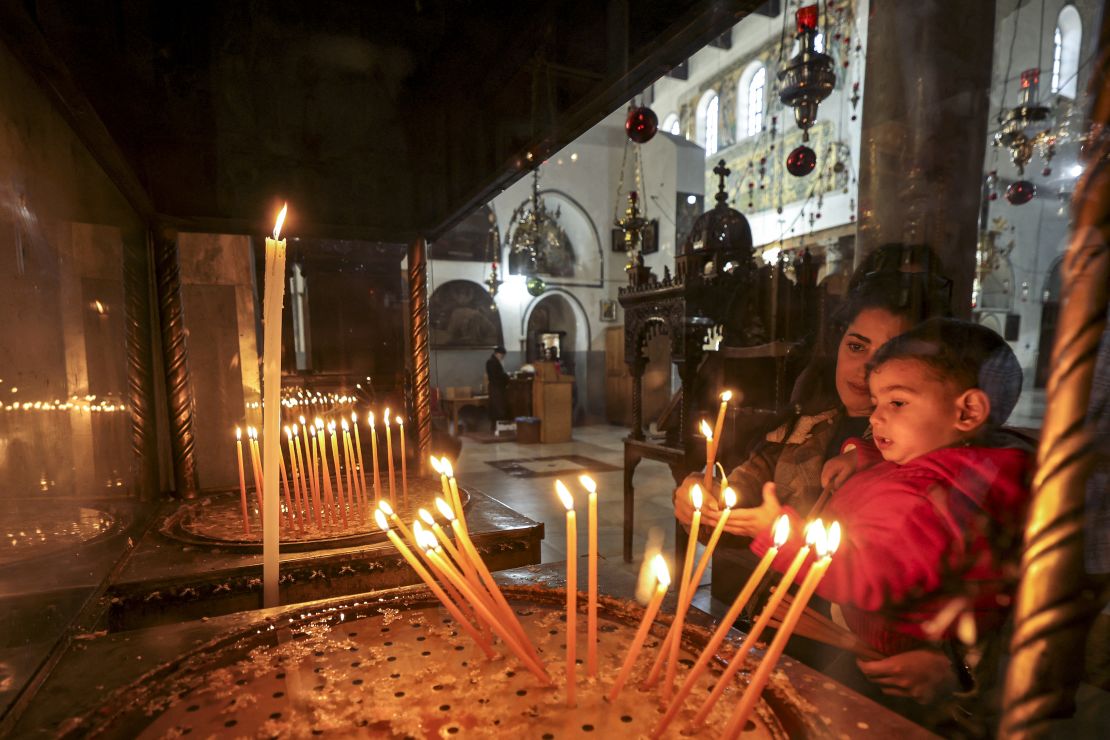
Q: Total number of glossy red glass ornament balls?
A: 3